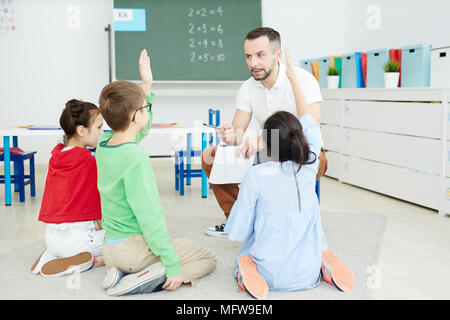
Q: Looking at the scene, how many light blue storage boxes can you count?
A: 5